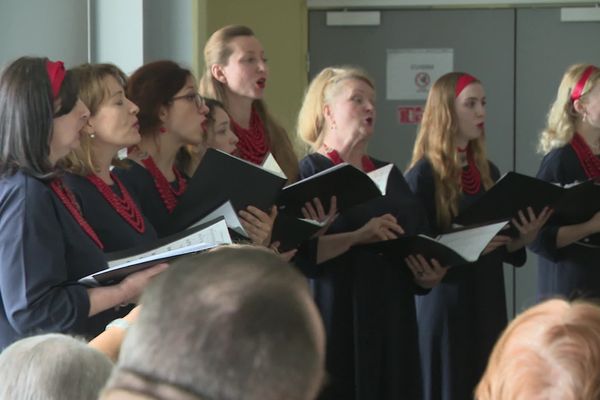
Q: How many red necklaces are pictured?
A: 7